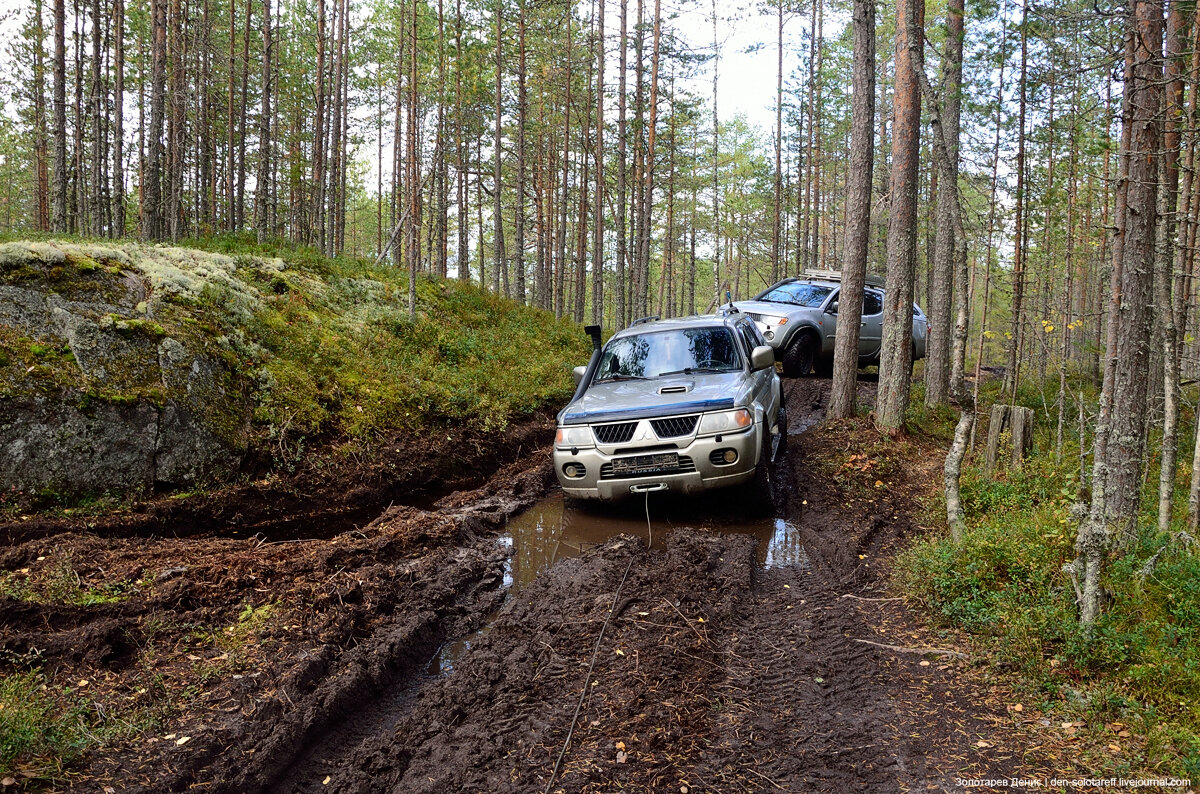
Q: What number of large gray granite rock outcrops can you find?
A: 1